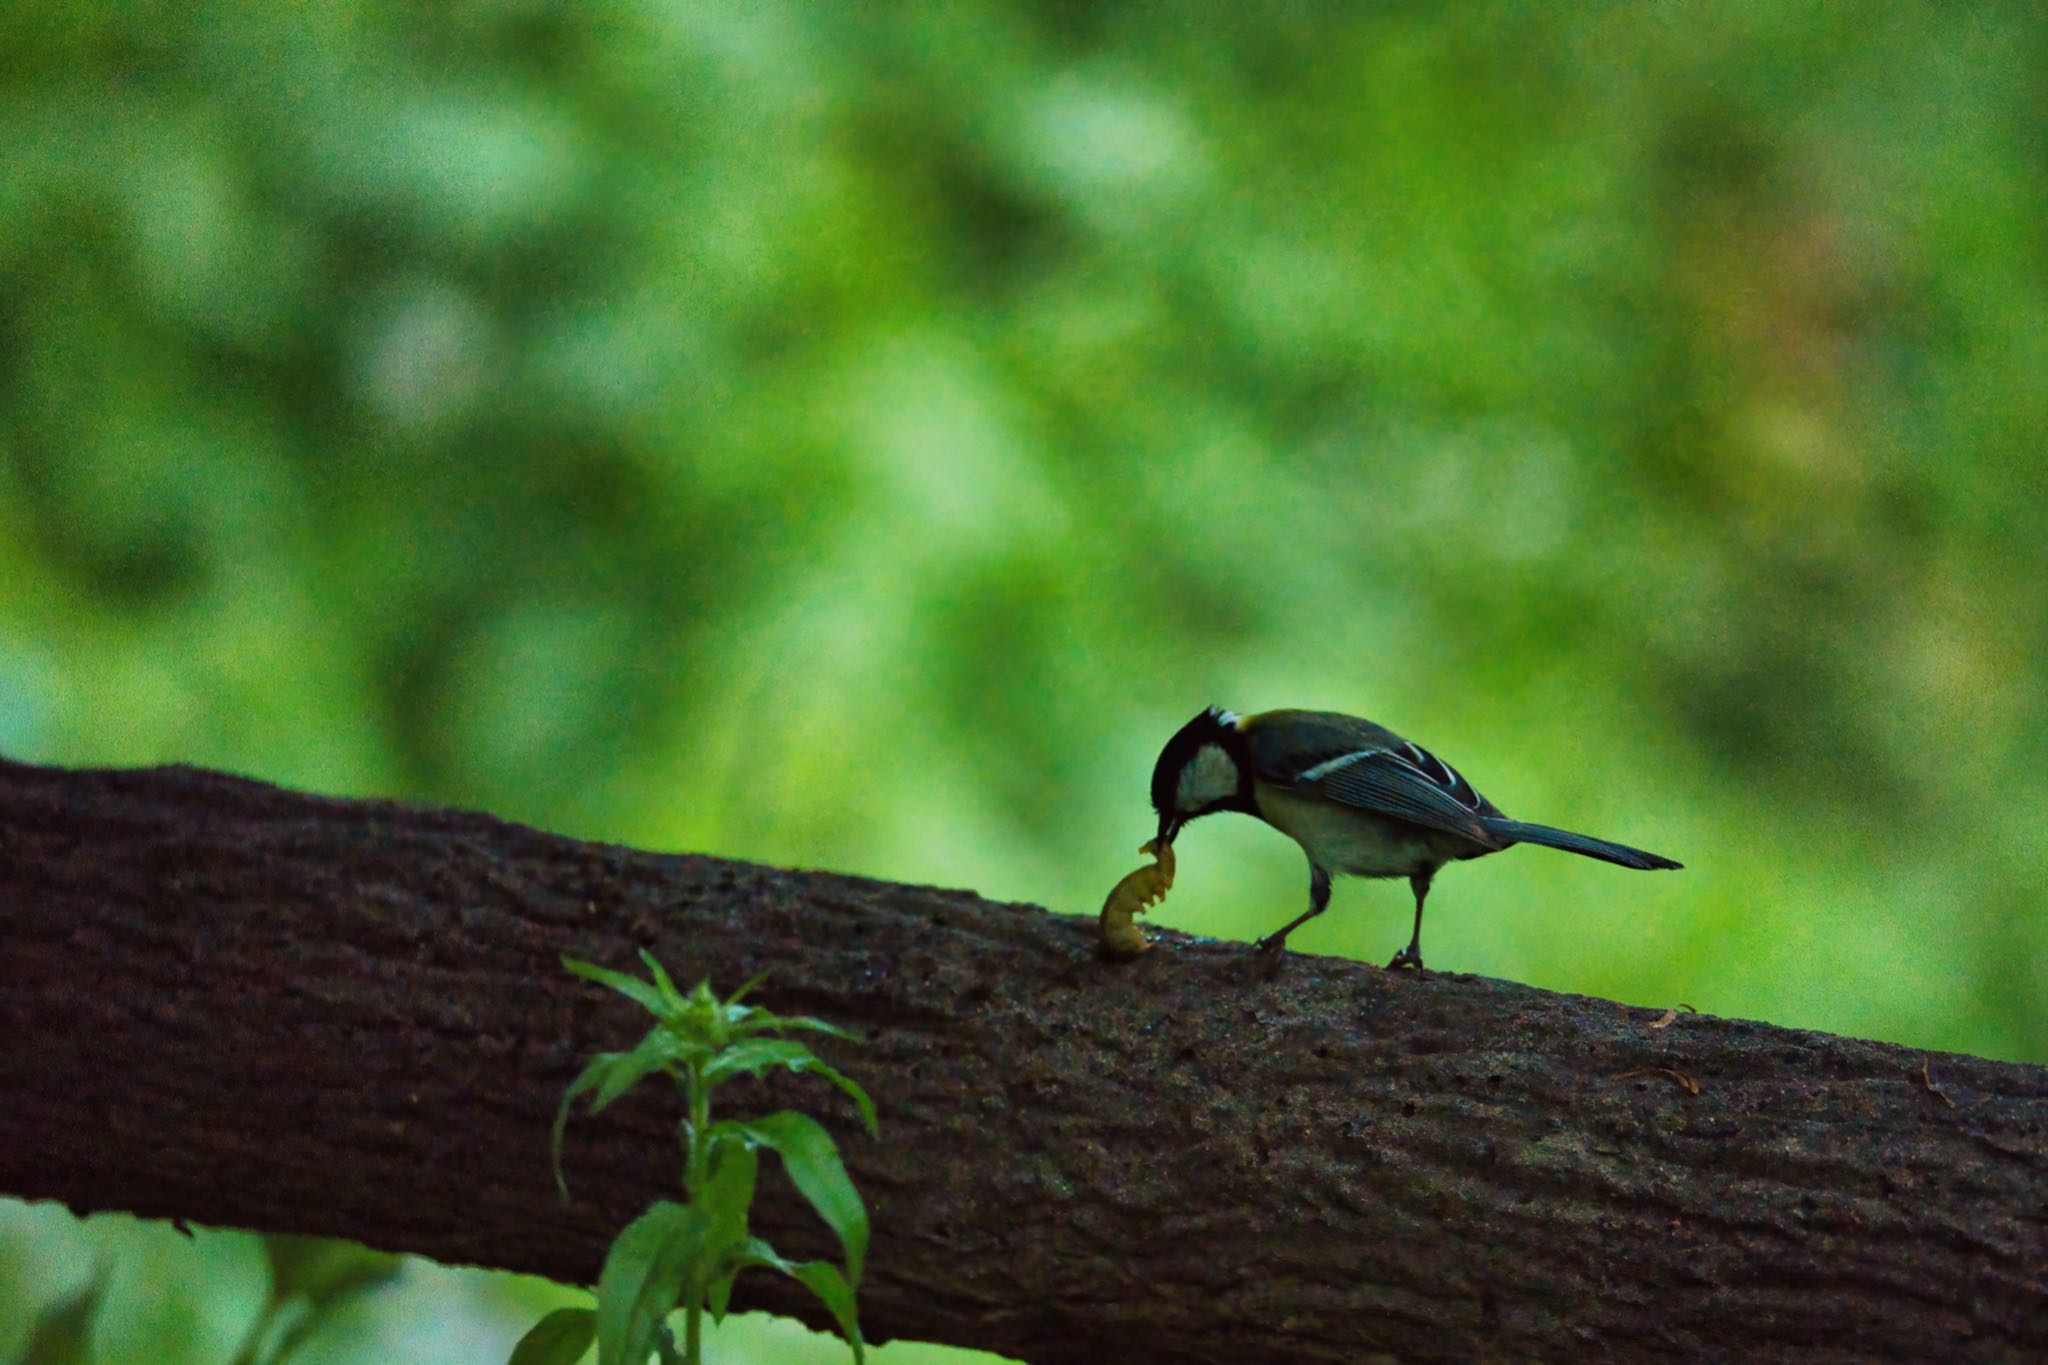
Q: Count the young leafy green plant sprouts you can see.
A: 1